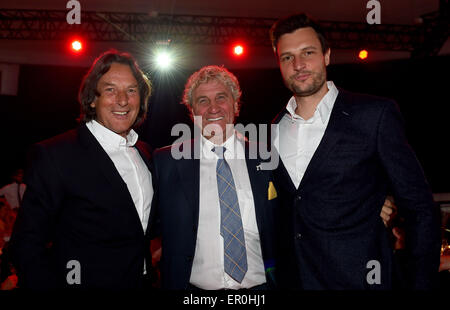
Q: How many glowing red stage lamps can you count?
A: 3